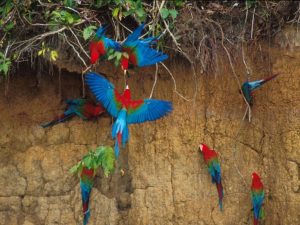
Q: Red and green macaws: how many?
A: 8